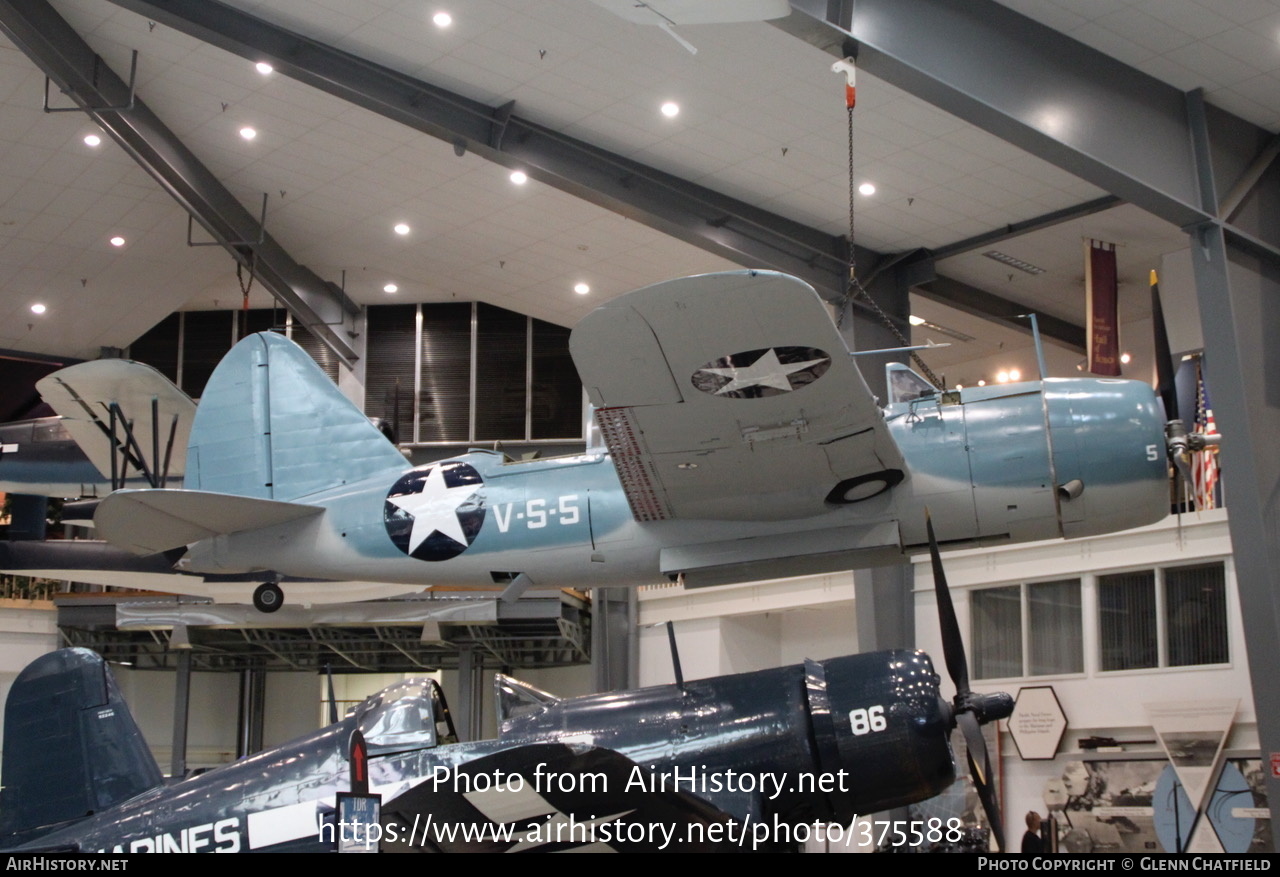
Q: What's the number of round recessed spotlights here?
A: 12